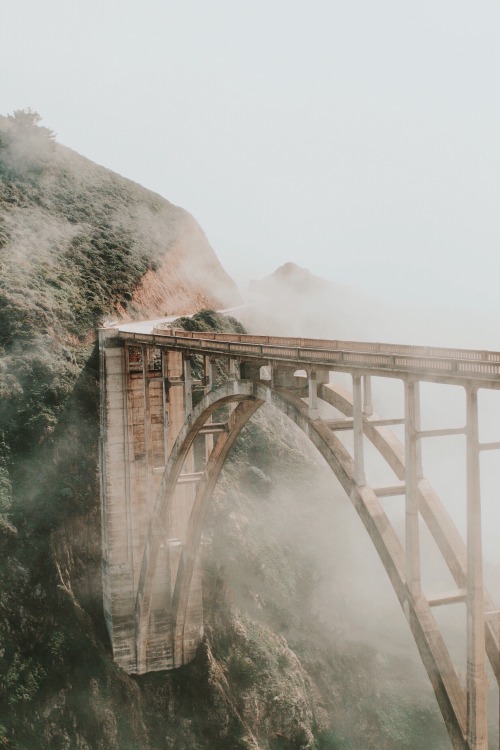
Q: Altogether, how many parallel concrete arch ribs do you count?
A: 2